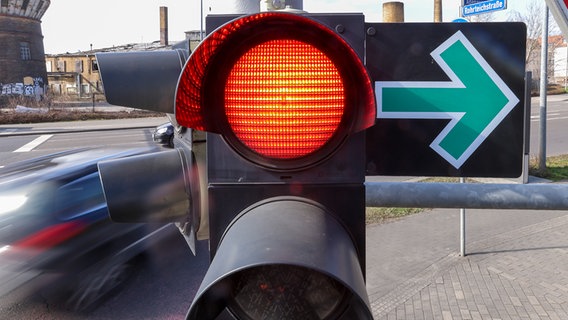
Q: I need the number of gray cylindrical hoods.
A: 3